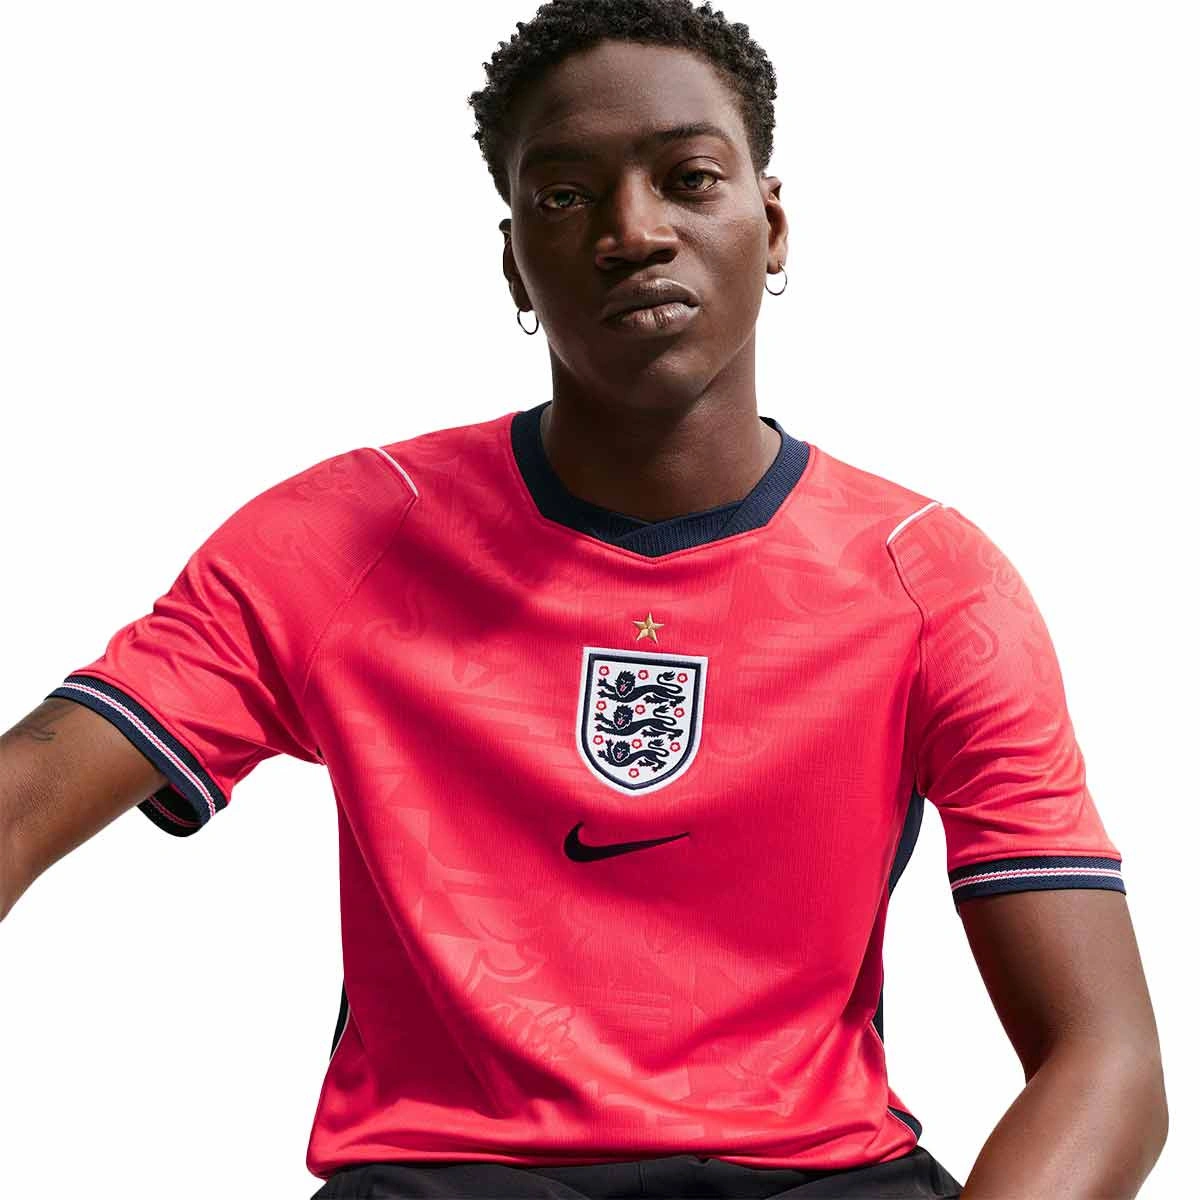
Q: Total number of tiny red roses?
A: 10